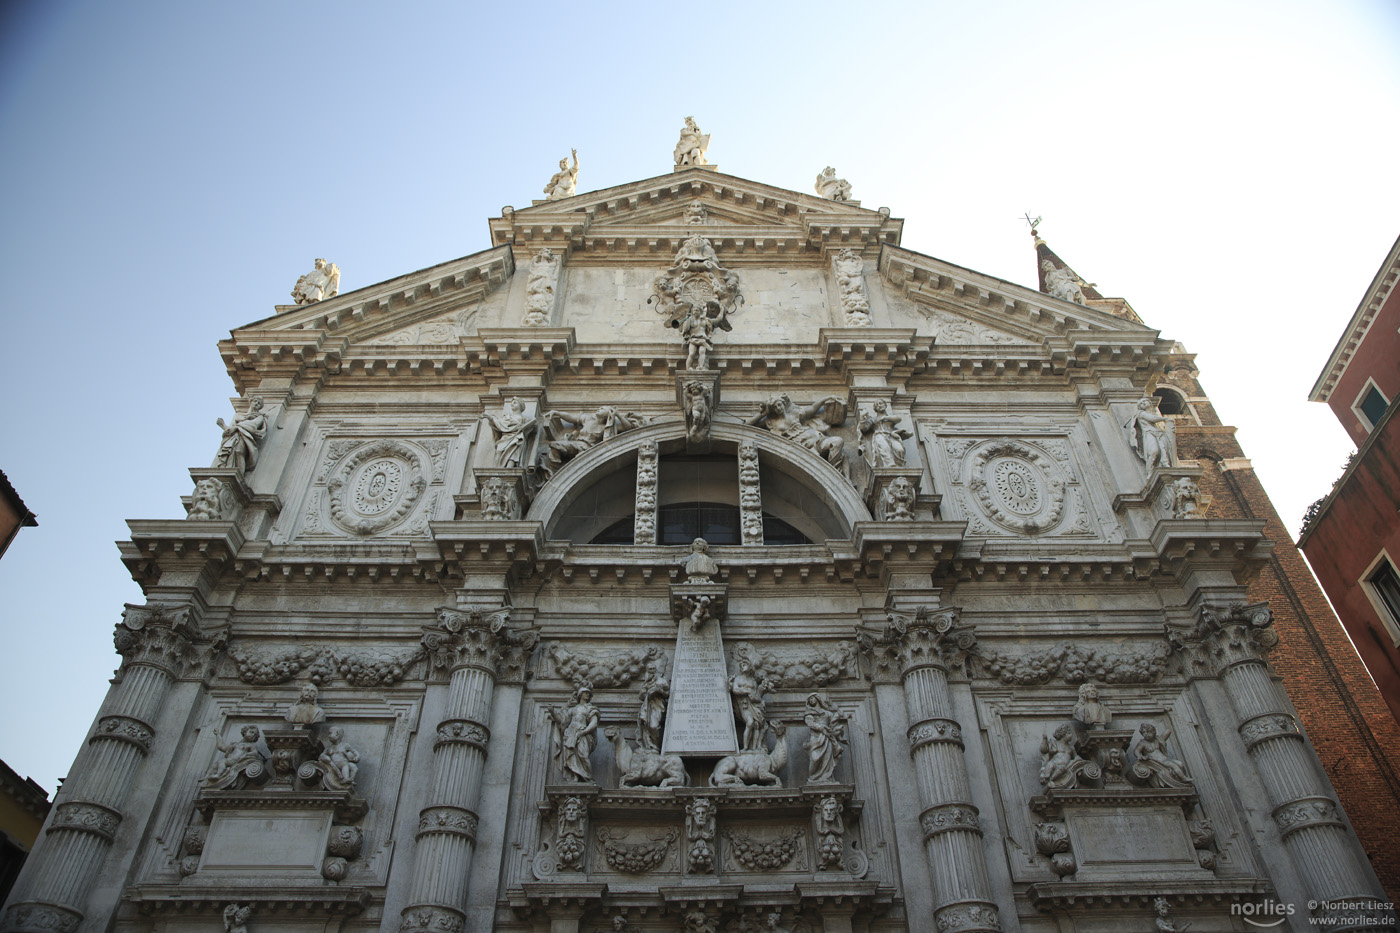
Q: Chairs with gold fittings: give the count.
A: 0